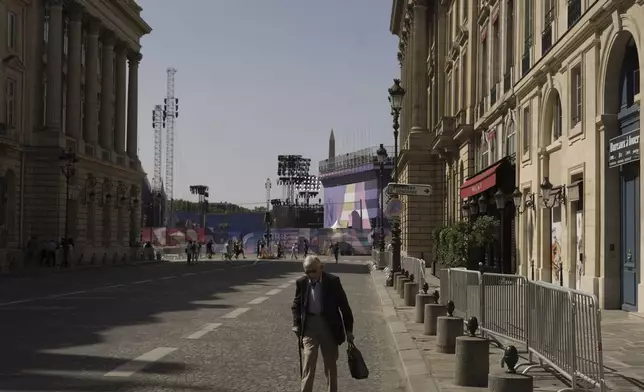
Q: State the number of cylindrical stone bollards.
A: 9